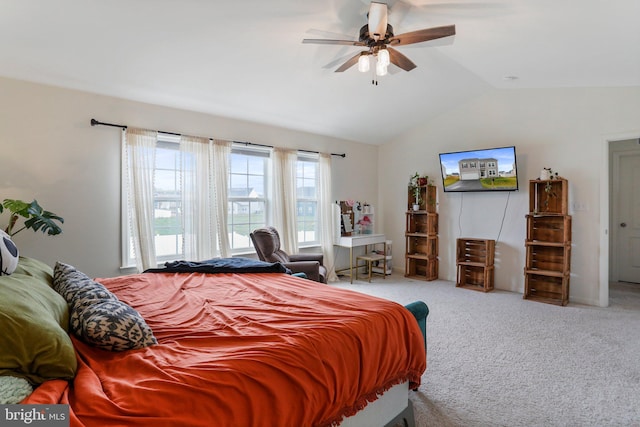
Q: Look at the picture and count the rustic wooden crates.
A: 10